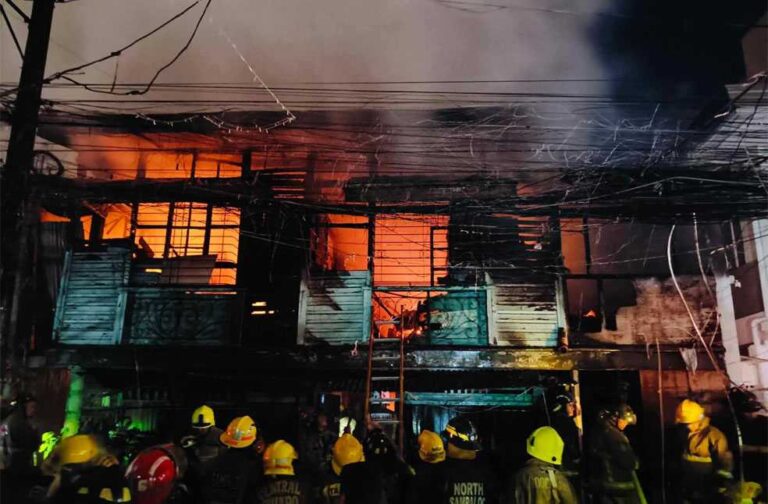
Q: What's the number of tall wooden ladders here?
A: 1